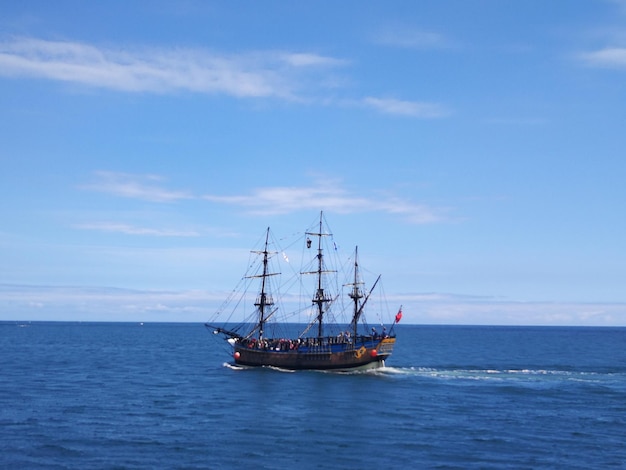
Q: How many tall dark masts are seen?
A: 3